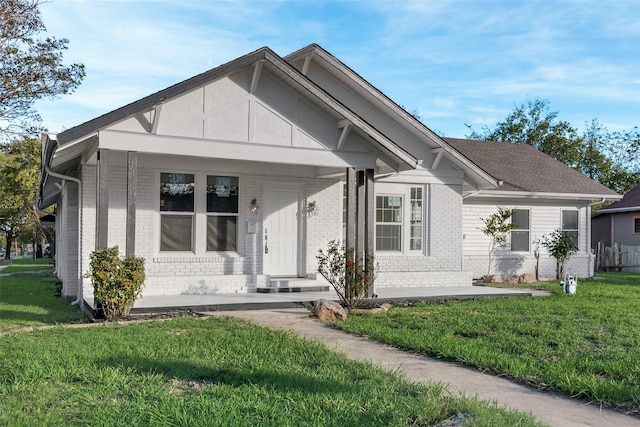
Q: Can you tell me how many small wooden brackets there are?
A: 5